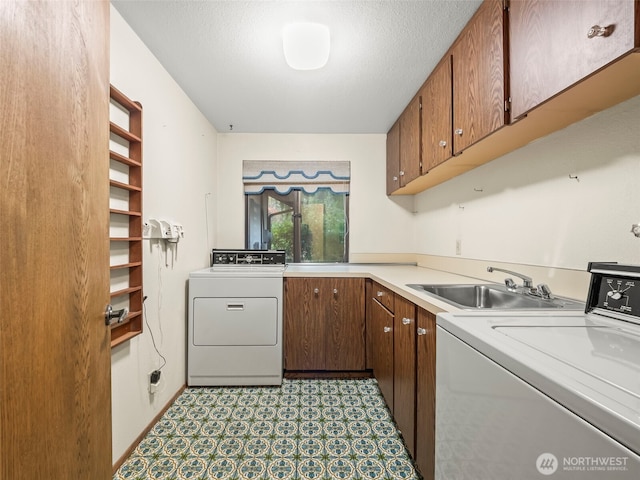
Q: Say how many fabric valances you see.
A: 1